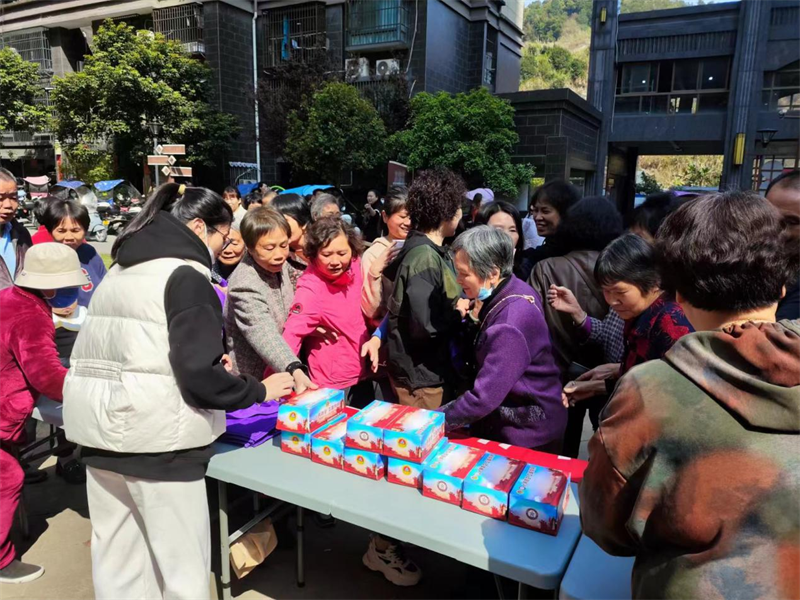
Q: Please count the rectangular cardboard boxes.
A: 10